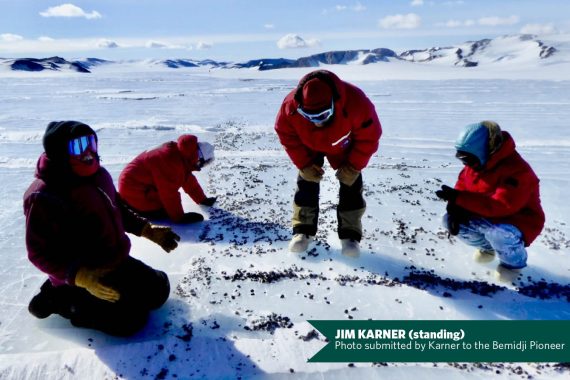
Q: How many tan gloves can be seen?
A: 4